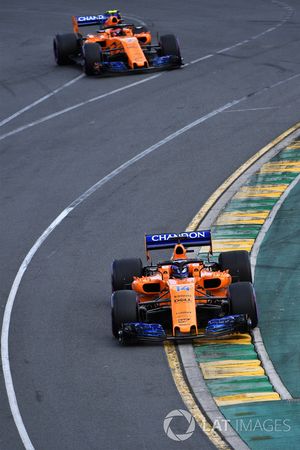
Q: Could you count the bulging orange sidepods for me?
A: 4